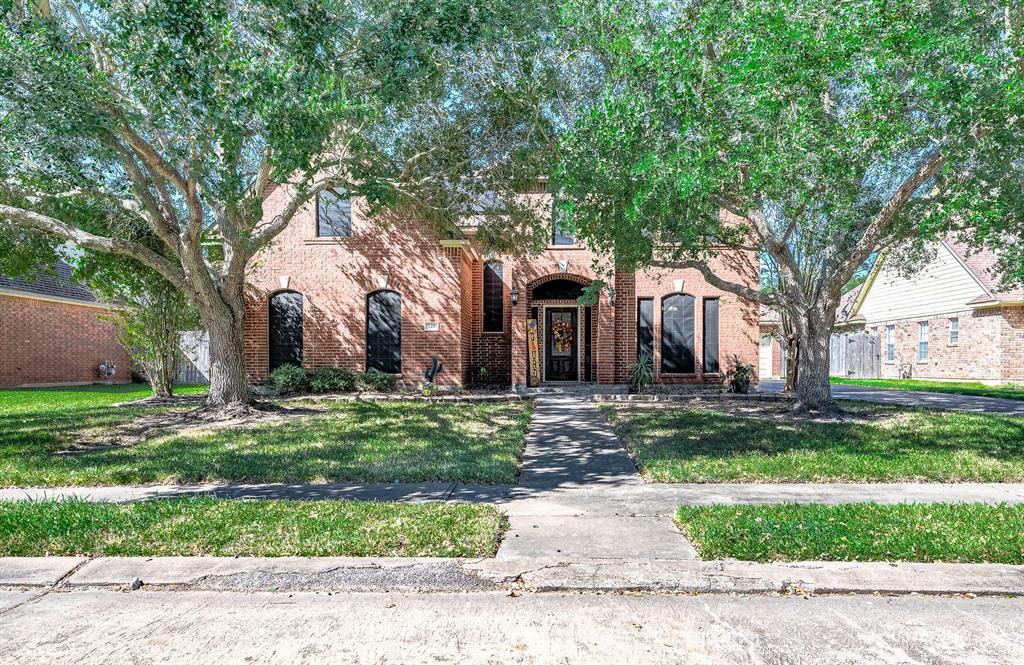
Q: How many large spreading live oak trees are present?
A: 2